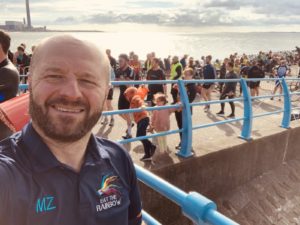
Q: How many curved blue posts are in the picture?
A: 3